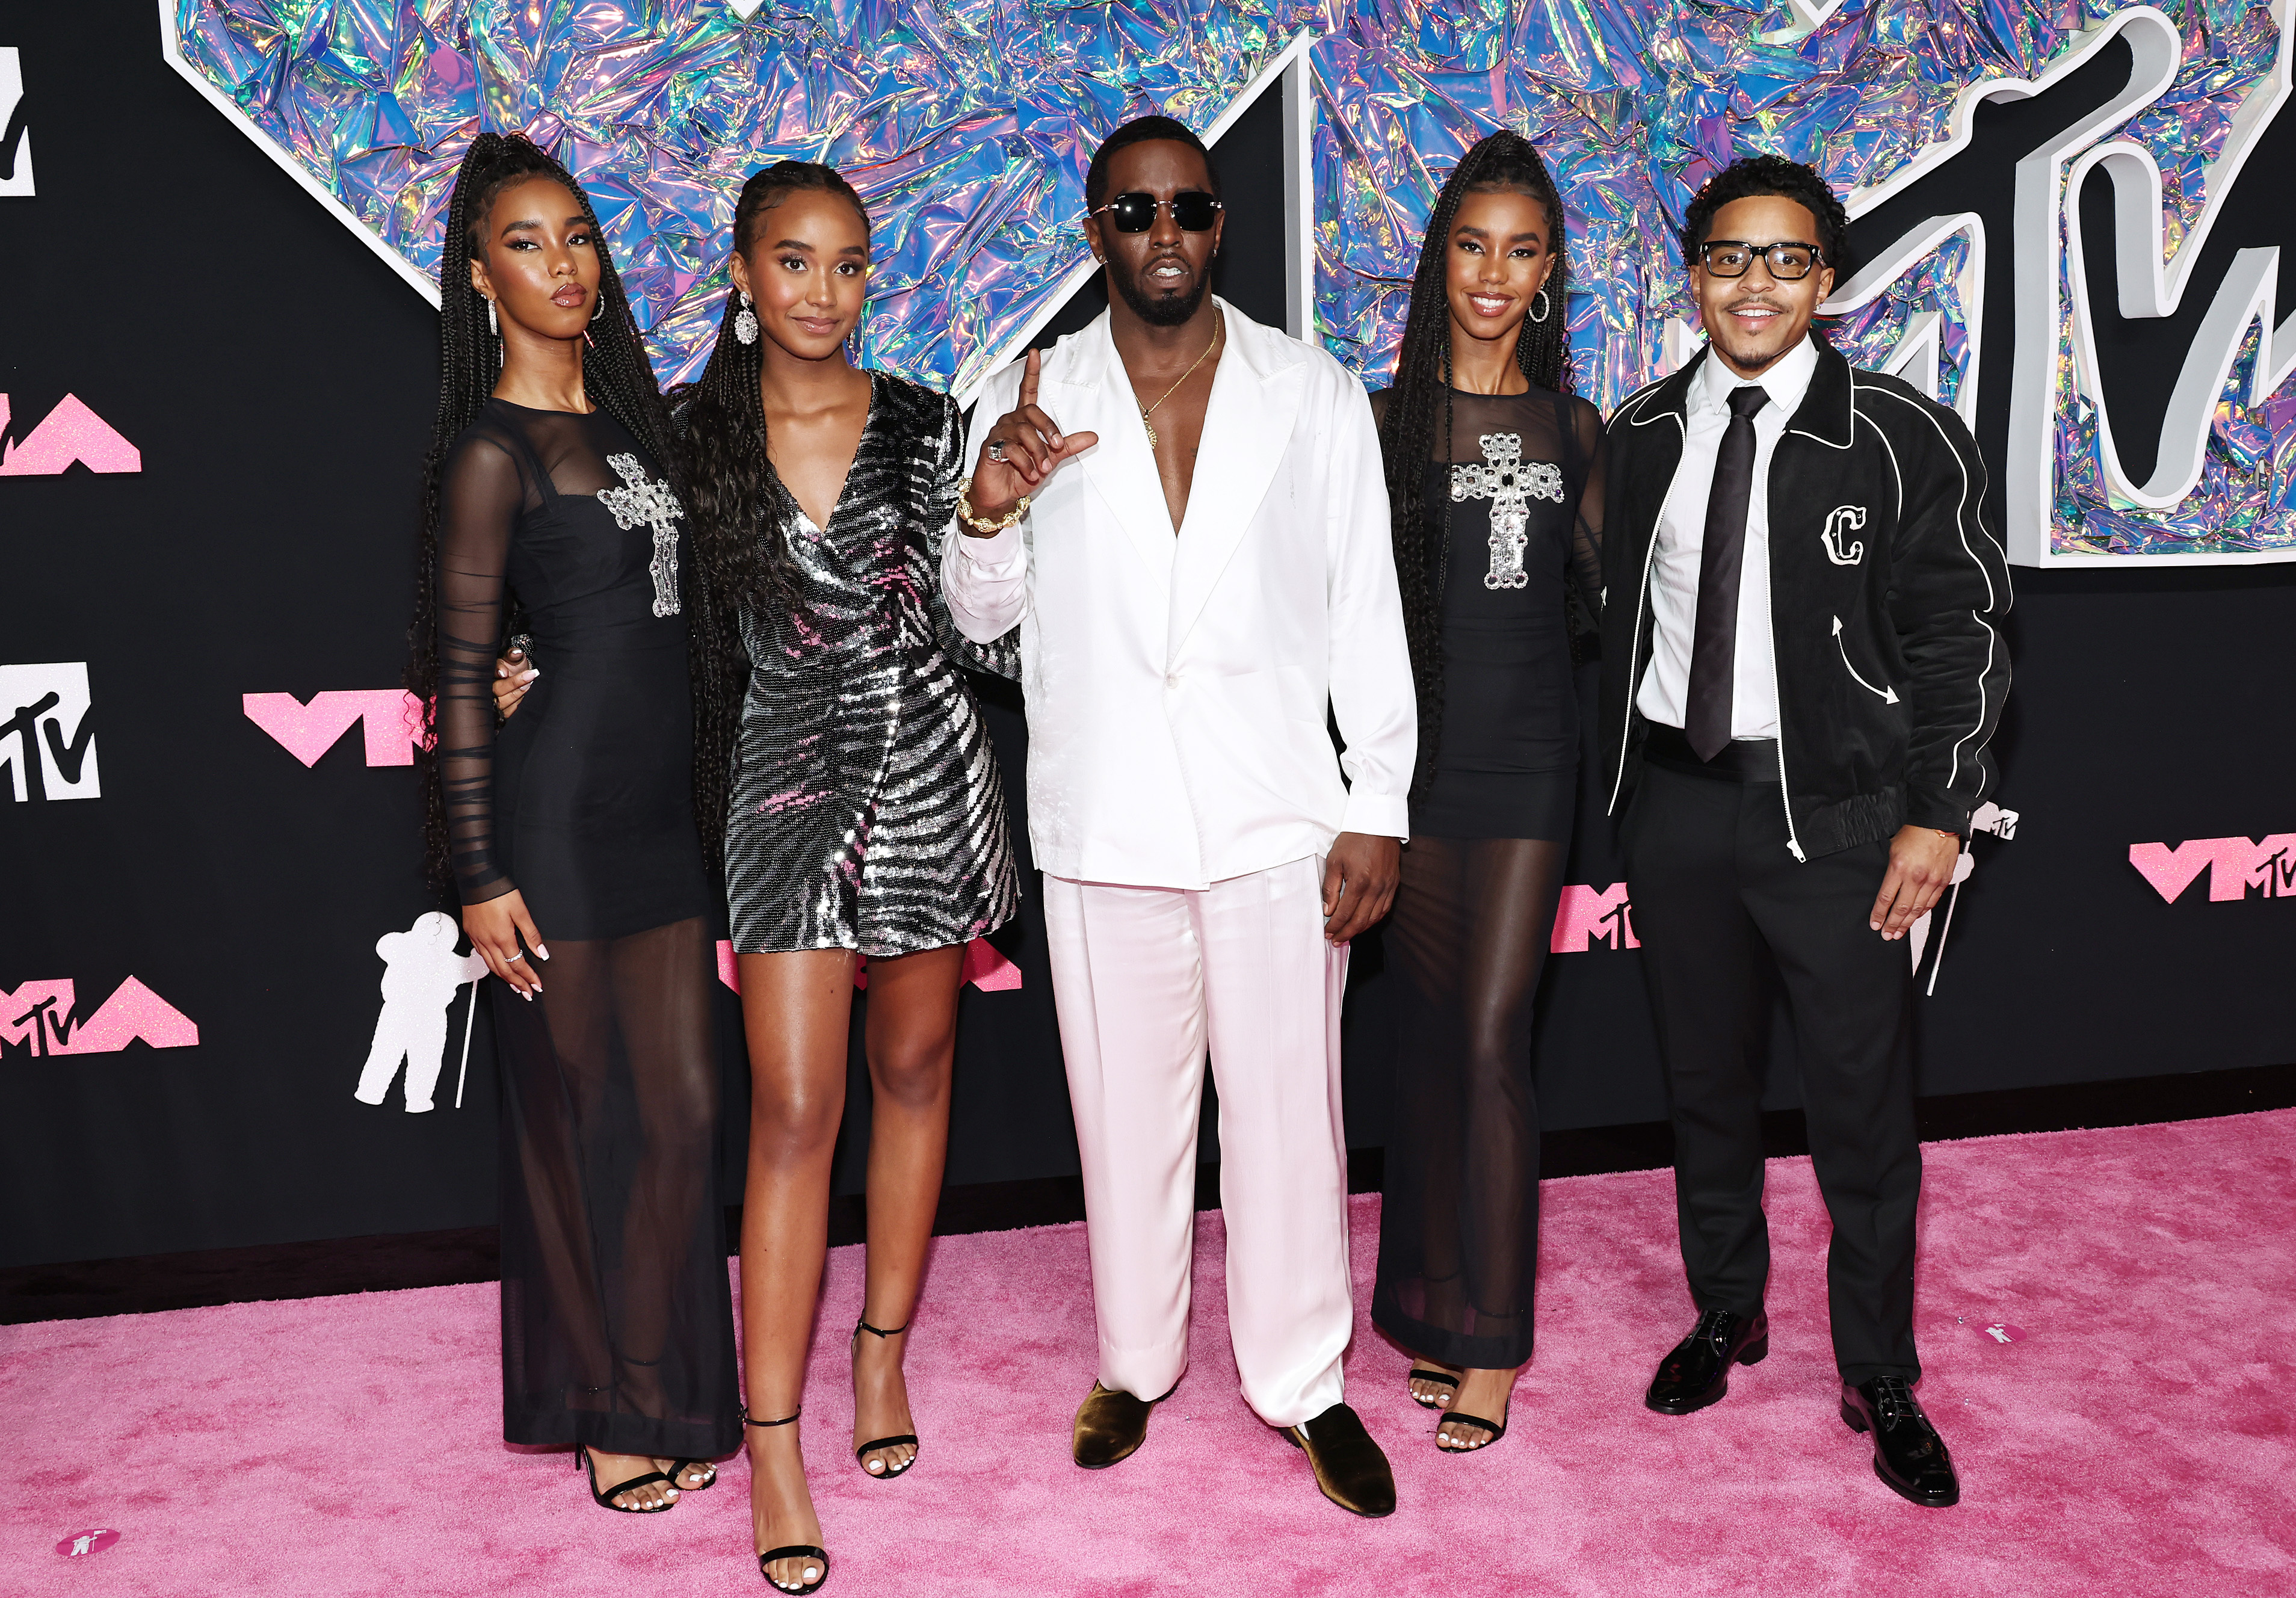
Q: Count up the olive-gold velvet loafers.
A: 2